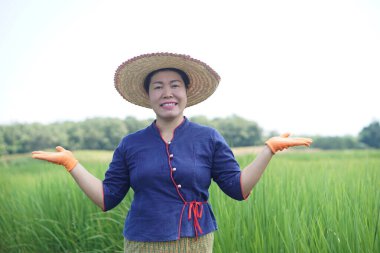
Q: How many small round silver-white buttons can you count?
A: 4